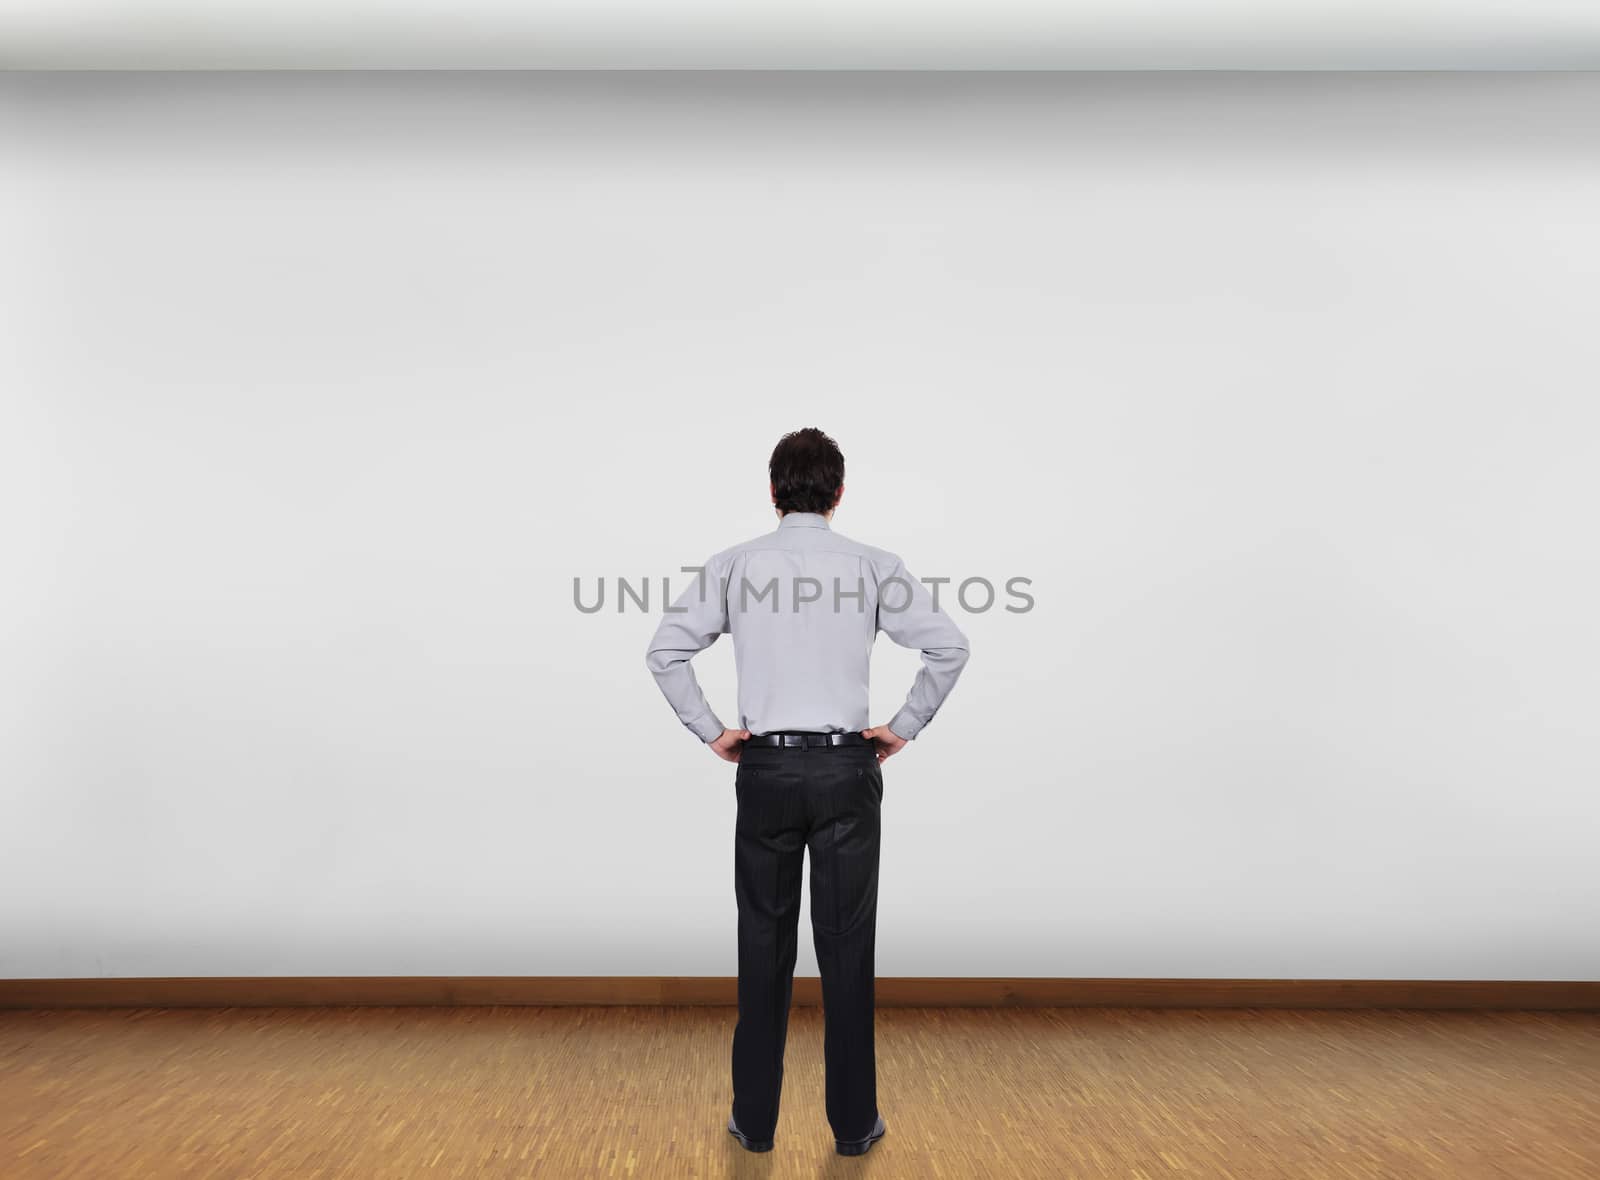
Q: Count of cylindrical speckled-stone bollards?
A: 0